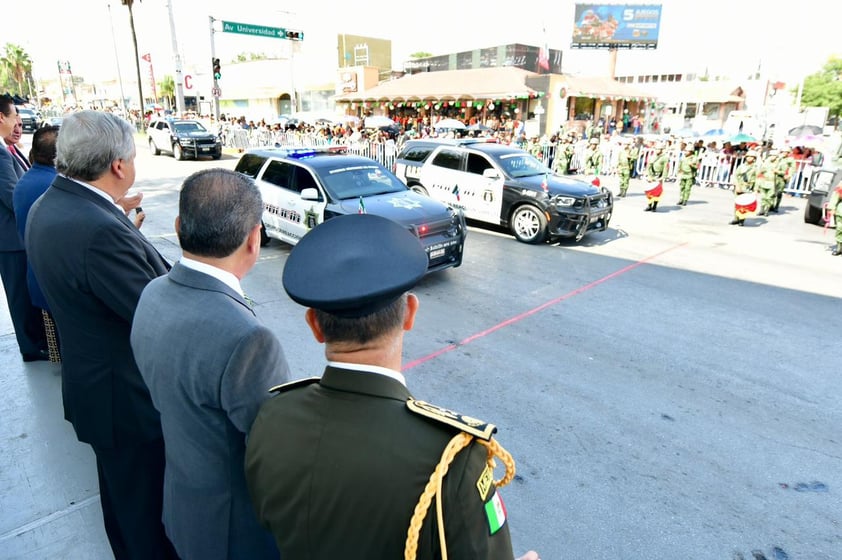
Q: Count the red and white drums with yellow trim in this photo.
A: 2